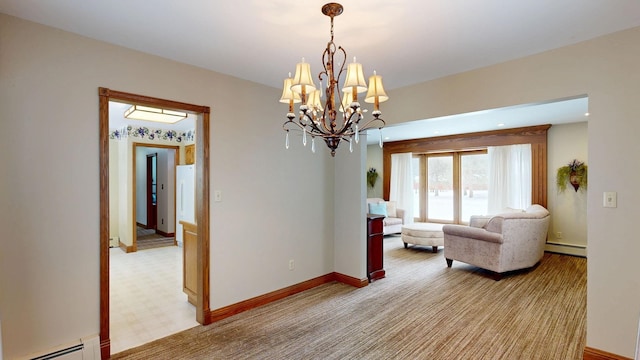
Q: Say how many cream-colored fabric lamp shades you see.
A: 6